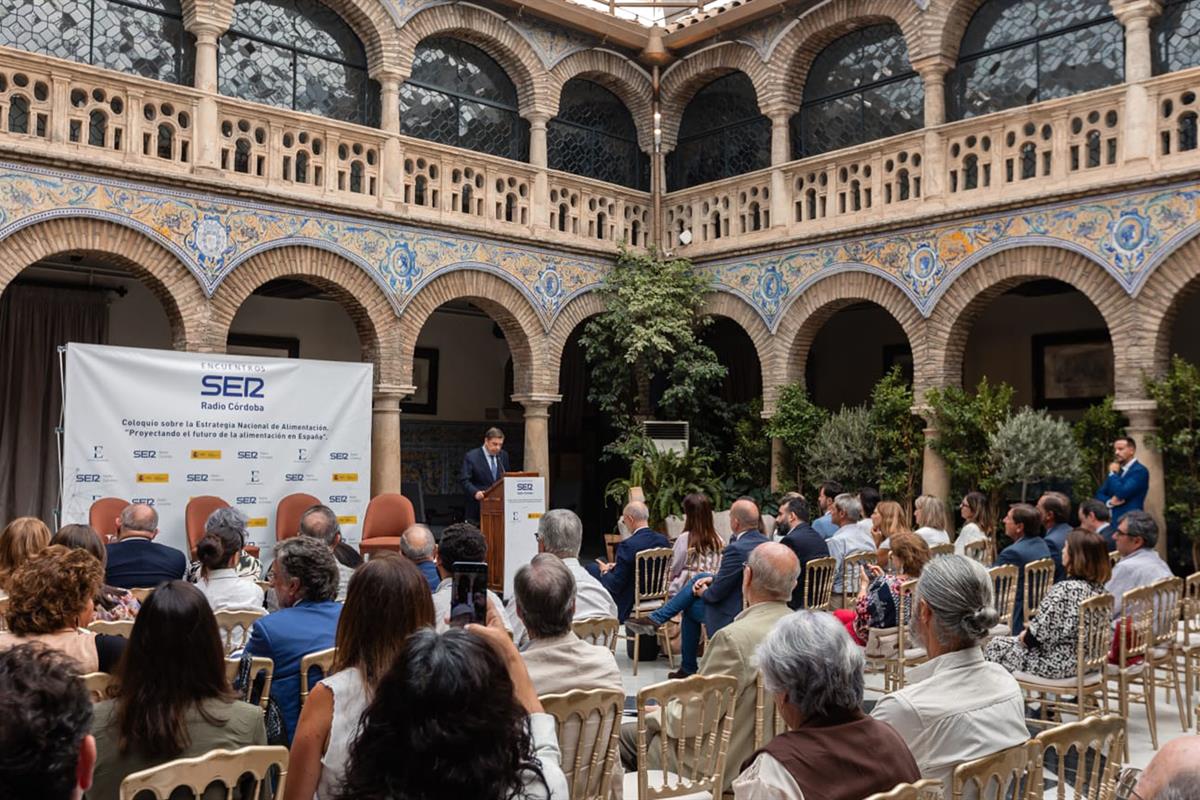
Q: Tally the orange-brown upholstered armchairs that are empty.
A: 4